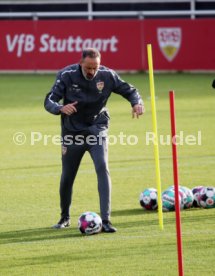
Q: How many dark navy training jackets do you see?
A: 1